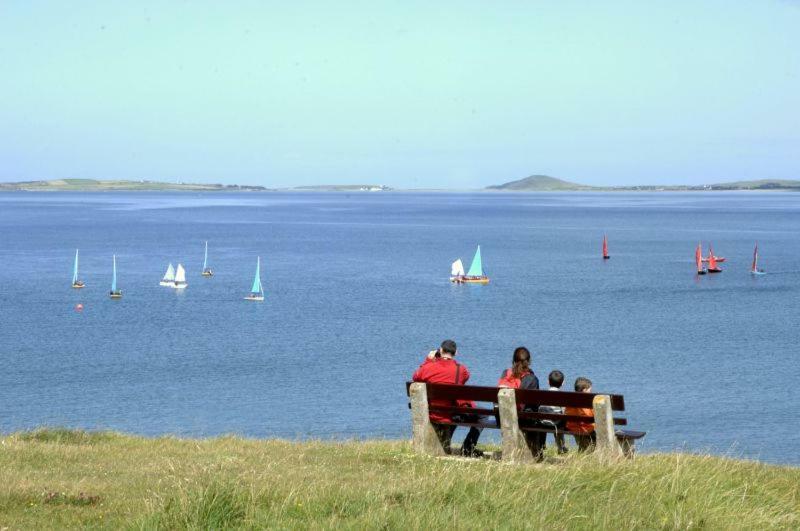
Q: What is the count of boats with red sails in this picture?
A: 4